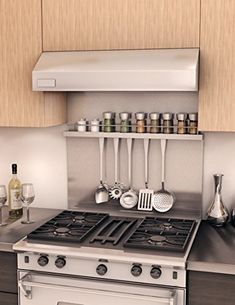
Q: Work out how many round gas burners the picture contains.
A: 4